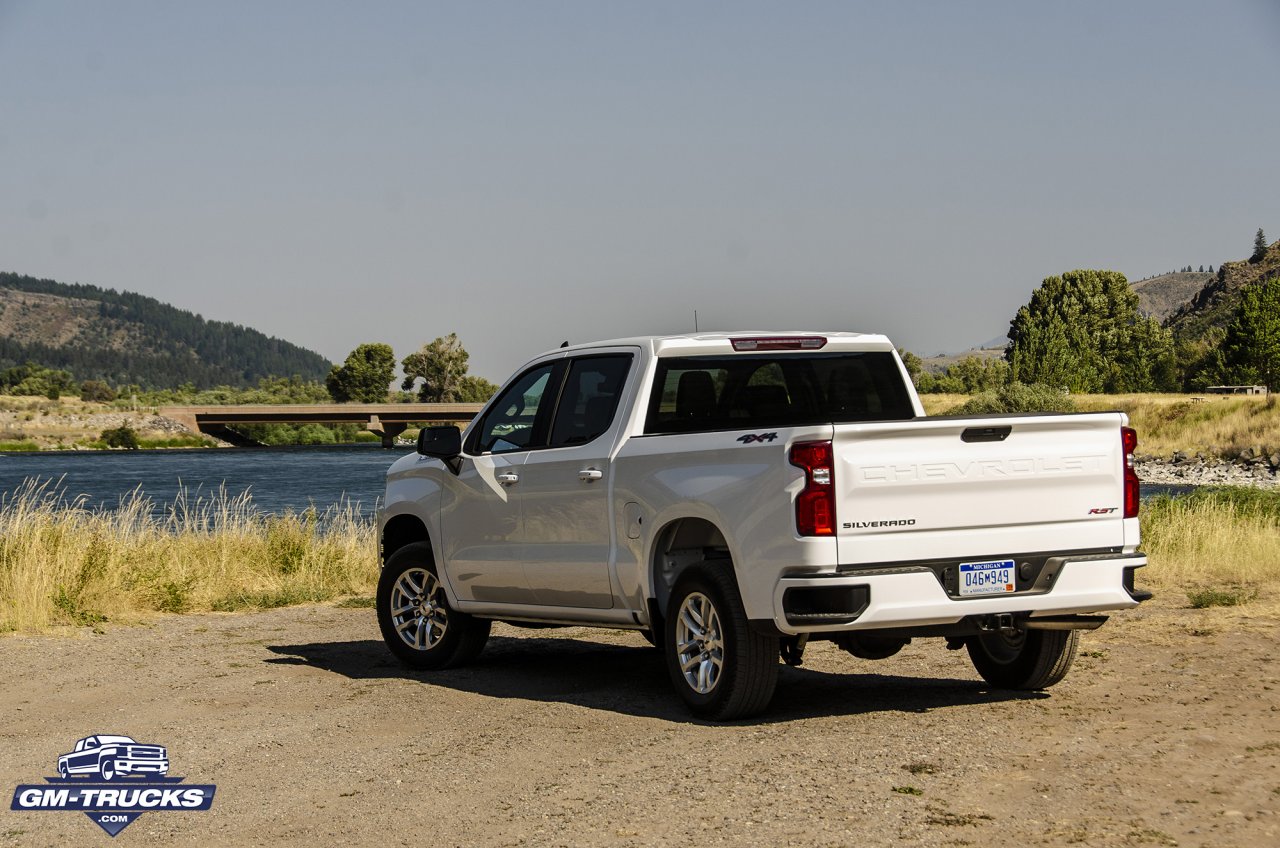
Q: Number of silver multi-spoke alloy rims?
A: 2